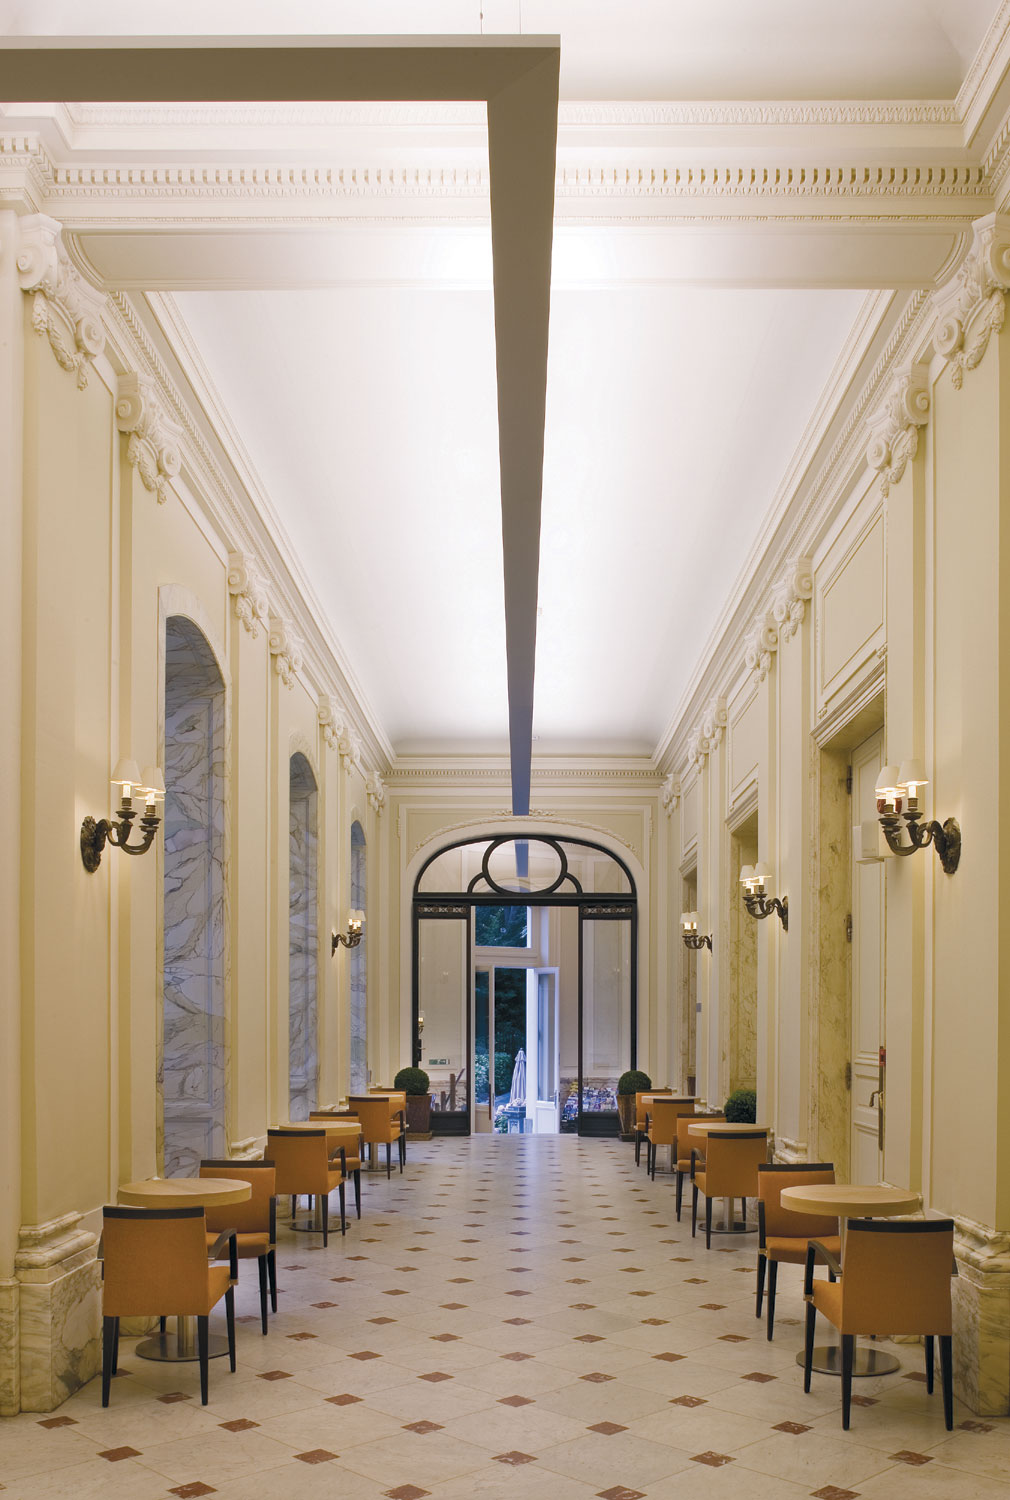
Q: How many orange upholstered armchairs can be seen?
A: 12